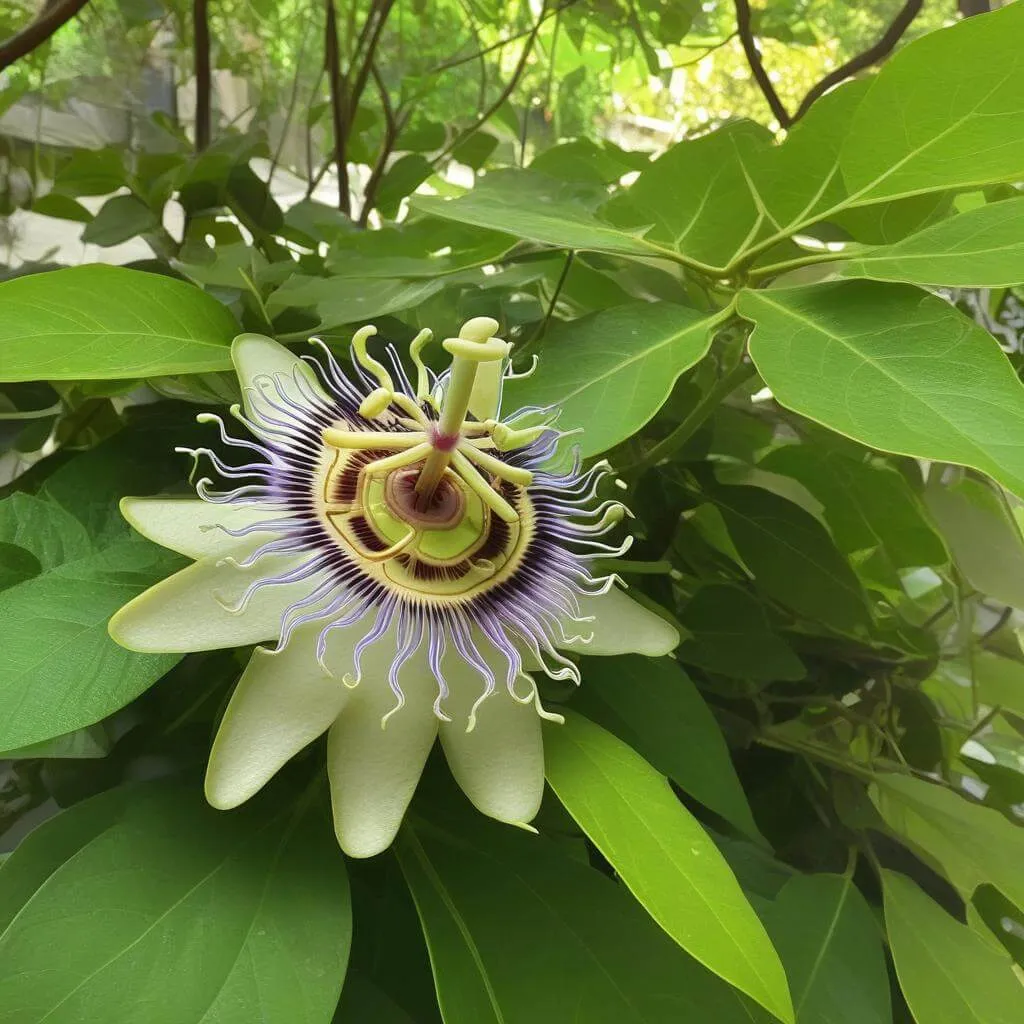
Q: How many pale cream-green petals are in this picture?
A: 7